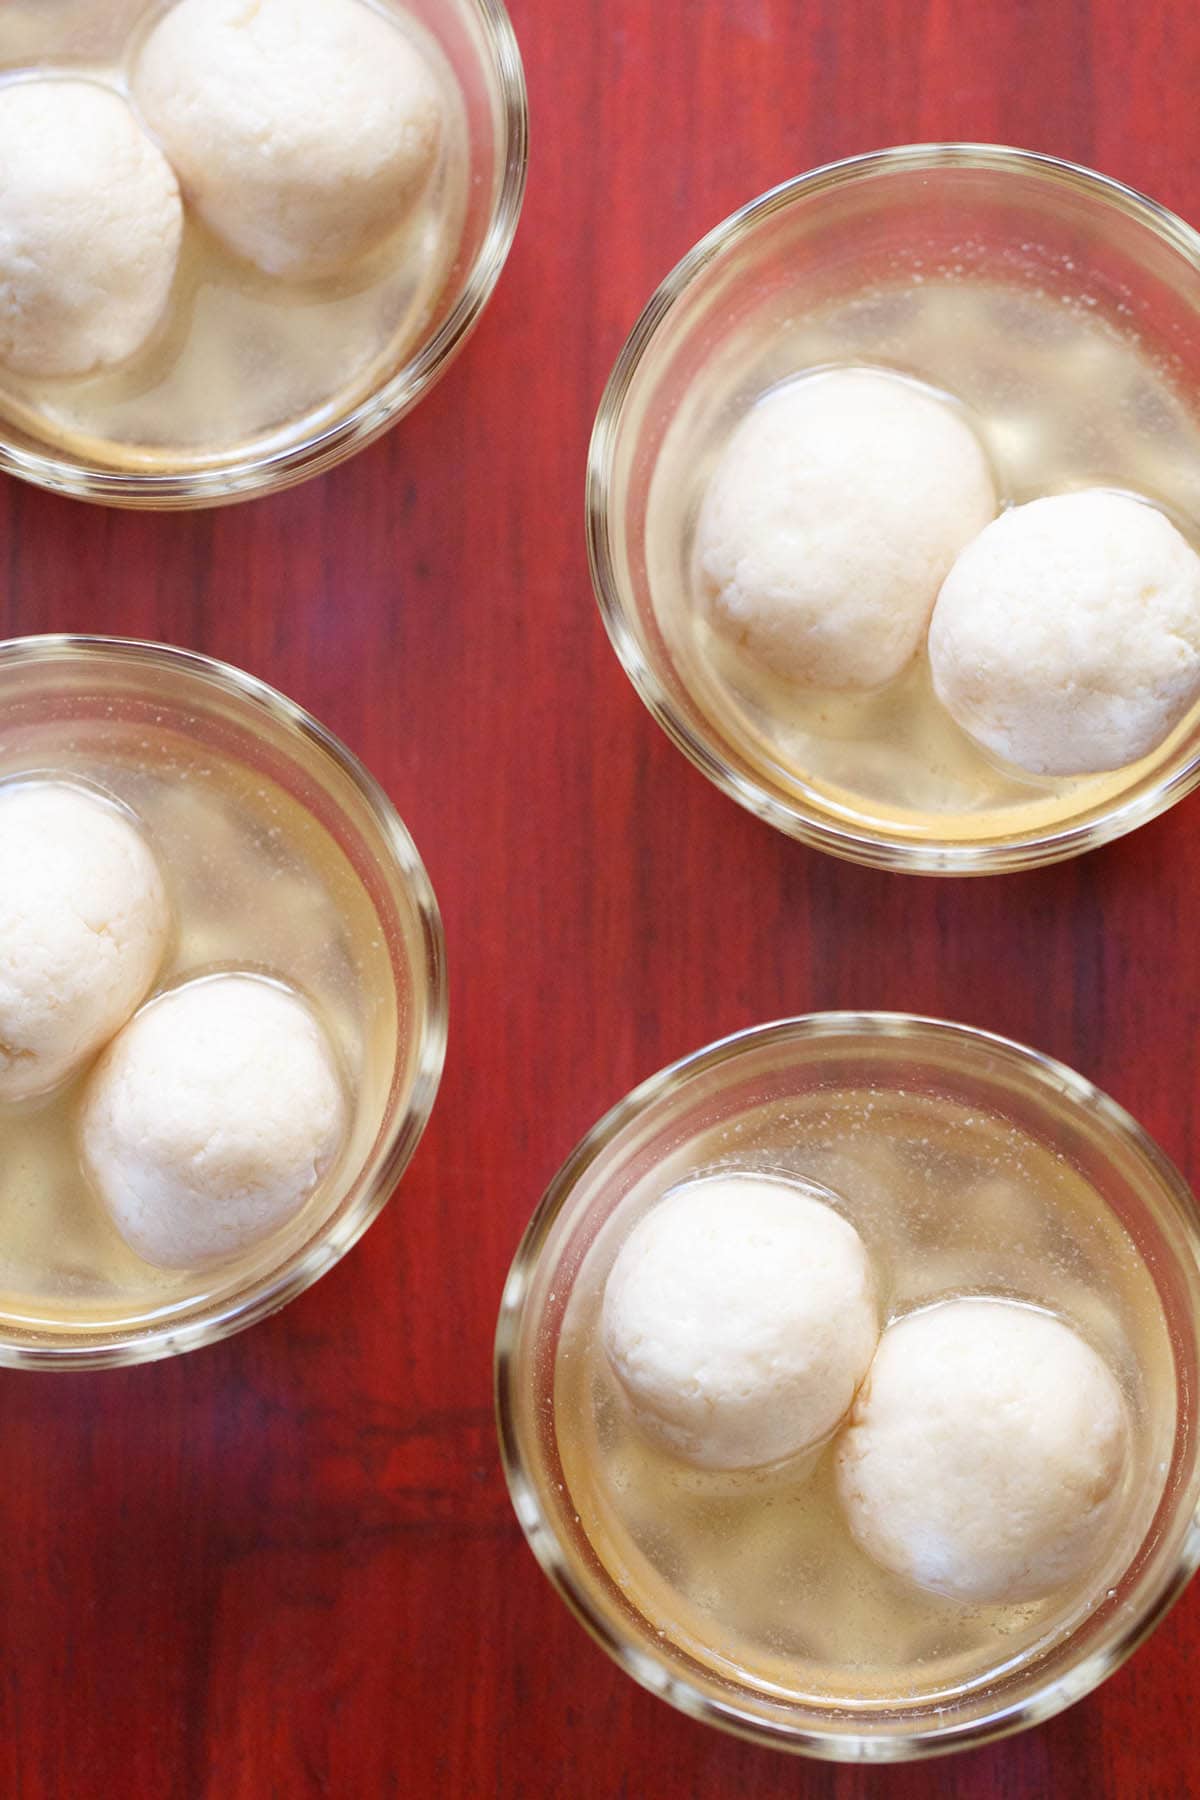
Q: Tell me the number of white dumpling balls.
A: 8